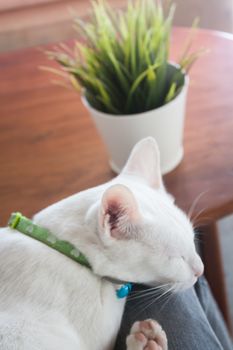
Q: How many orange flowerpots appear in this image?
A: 0